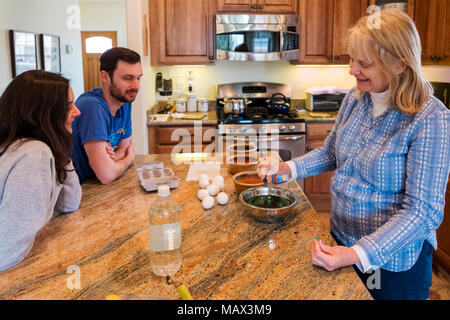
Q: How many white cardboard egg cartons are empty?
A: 1